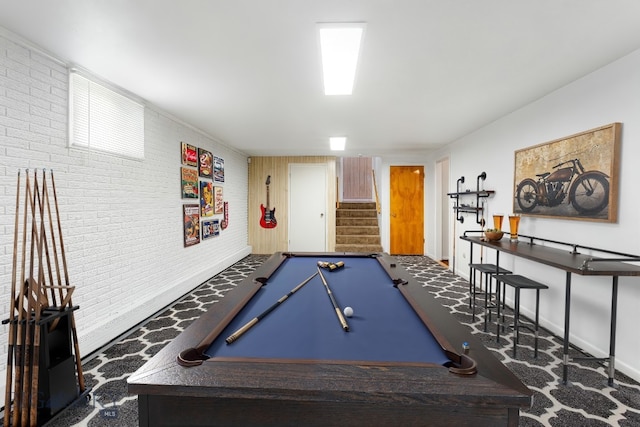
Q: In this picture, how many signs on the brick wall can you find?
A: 9